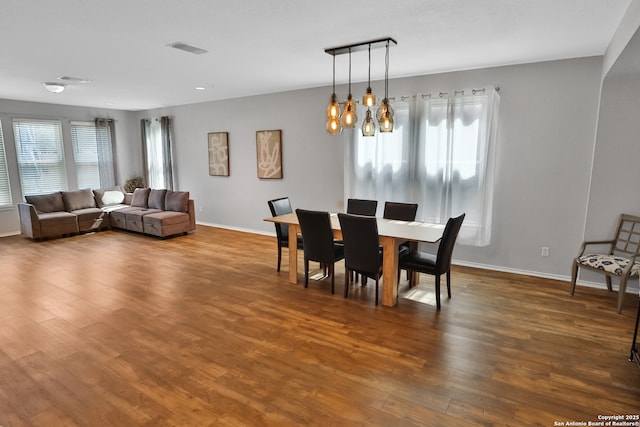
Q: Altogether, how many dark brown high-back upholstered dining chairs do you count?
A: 6